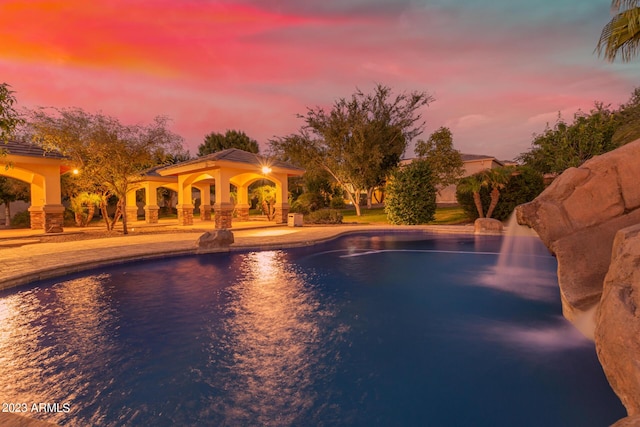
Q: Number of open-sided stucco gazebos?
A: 3